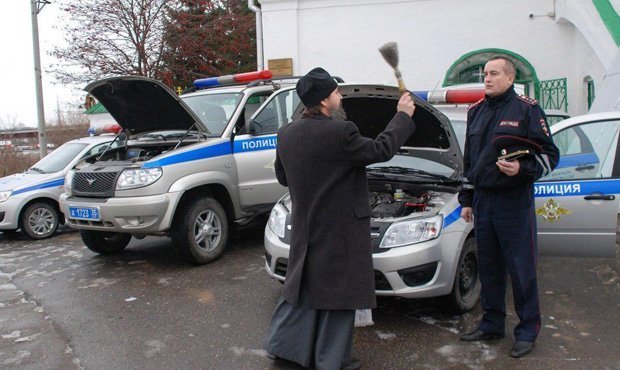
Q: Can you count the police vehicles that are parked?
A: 3